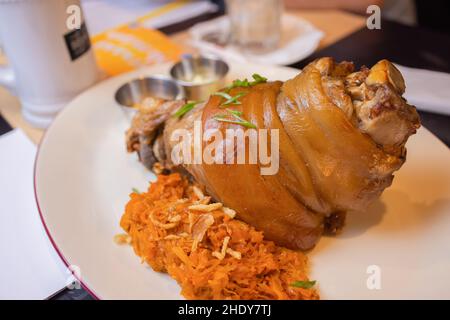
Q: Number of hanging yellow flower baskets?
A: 0